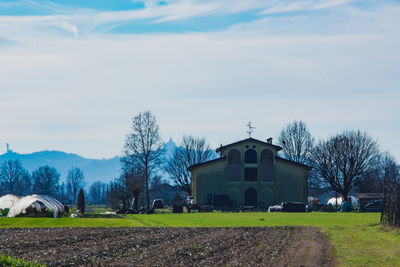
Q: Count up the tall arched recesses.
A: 2